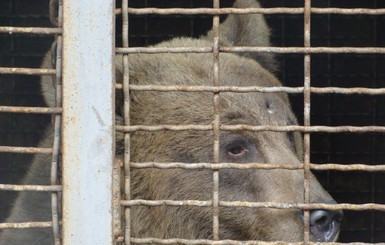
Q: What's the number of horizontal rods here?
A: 13